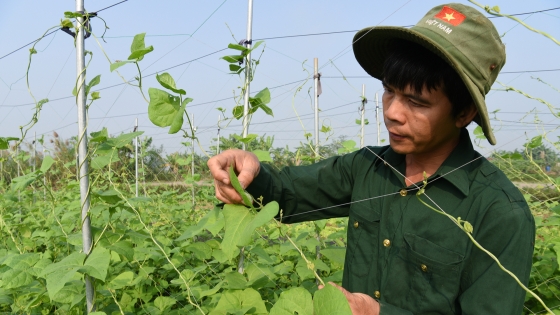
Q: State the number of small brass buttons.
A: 5